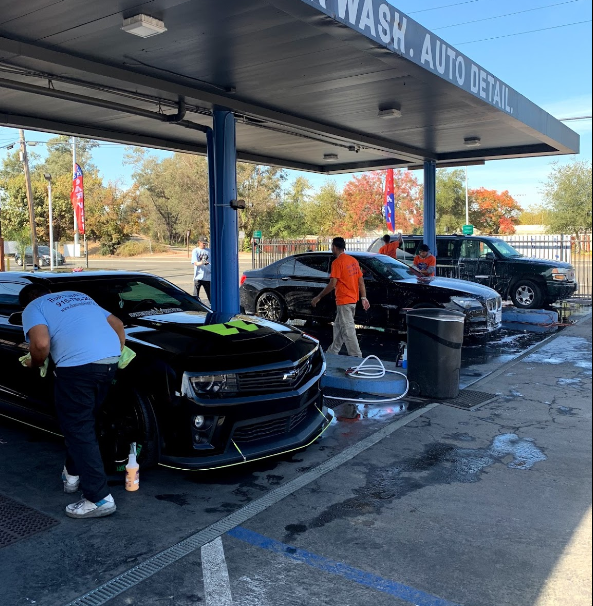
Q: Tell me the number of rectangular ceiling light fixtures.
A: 4